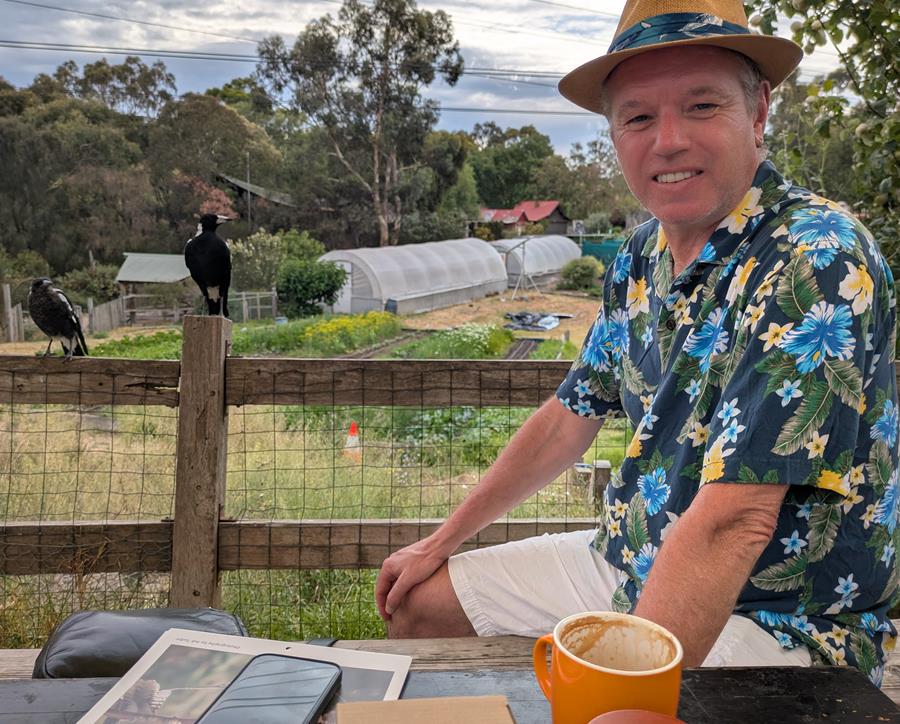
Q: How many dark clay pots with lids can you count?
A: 0